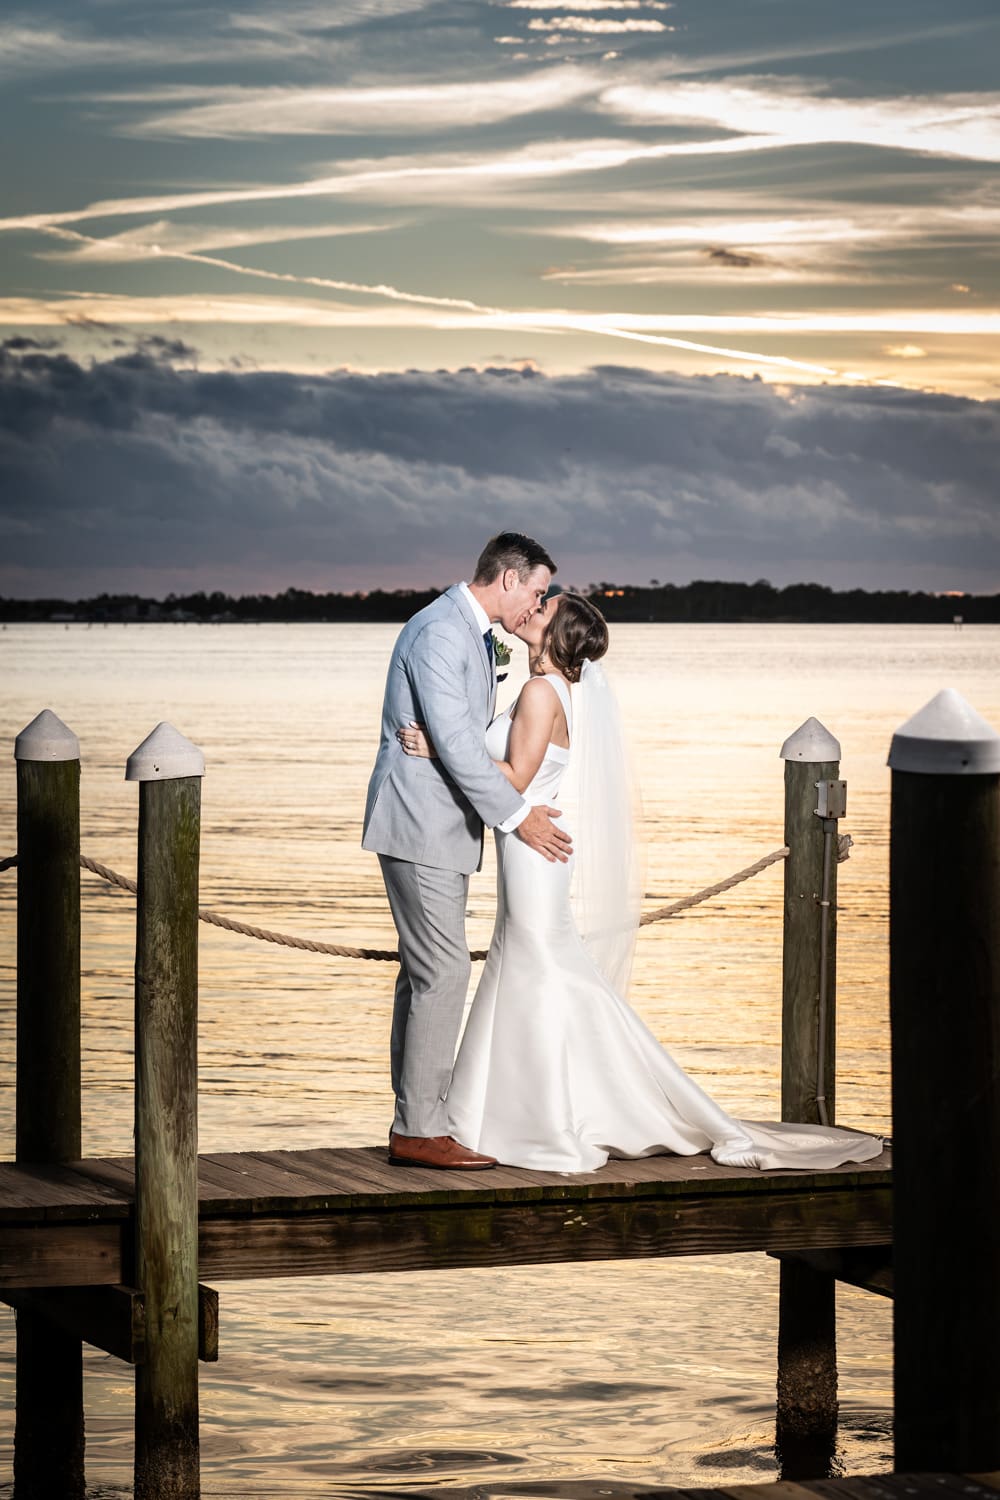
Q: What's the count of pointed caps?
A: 4